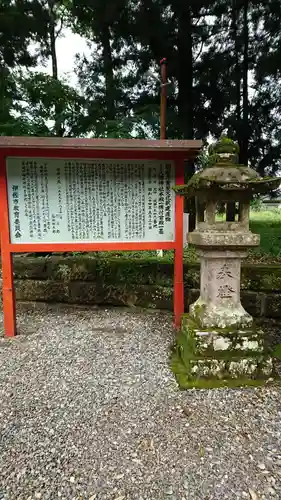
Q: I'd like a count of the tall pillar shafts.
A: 1